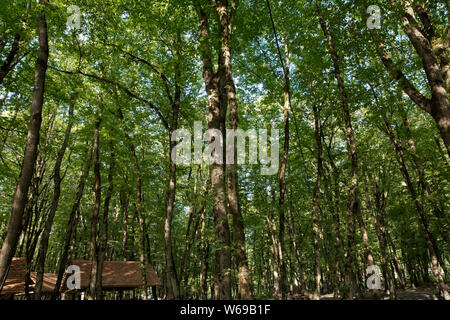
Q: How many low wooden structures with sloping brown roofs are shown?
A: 2